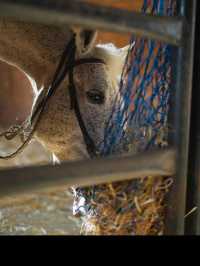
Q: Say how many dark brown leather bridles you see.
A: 1